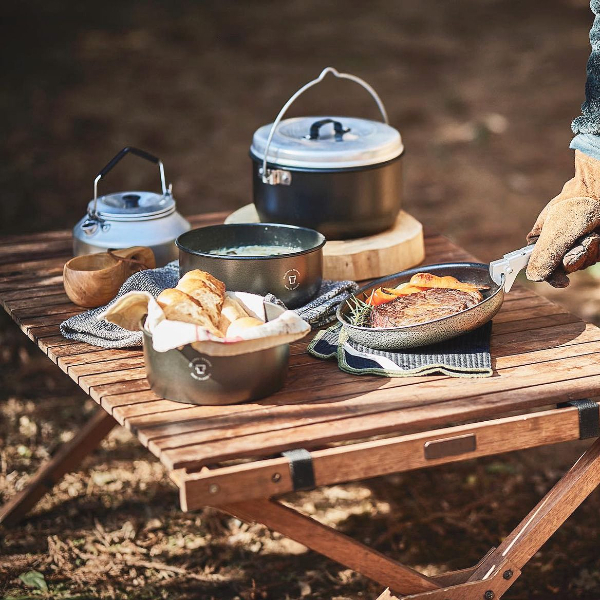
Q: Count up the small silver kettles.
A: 1